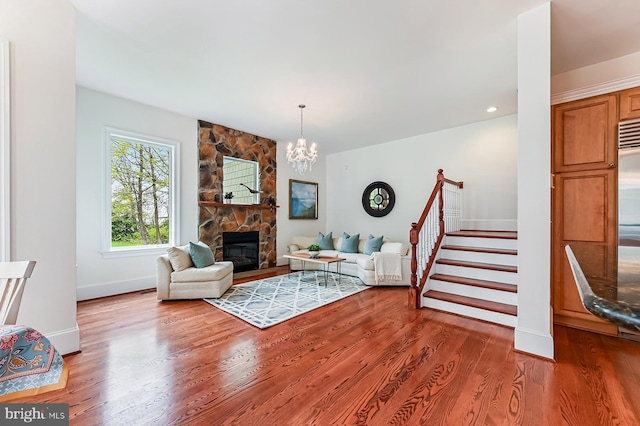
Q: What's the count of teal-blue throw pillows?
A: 4